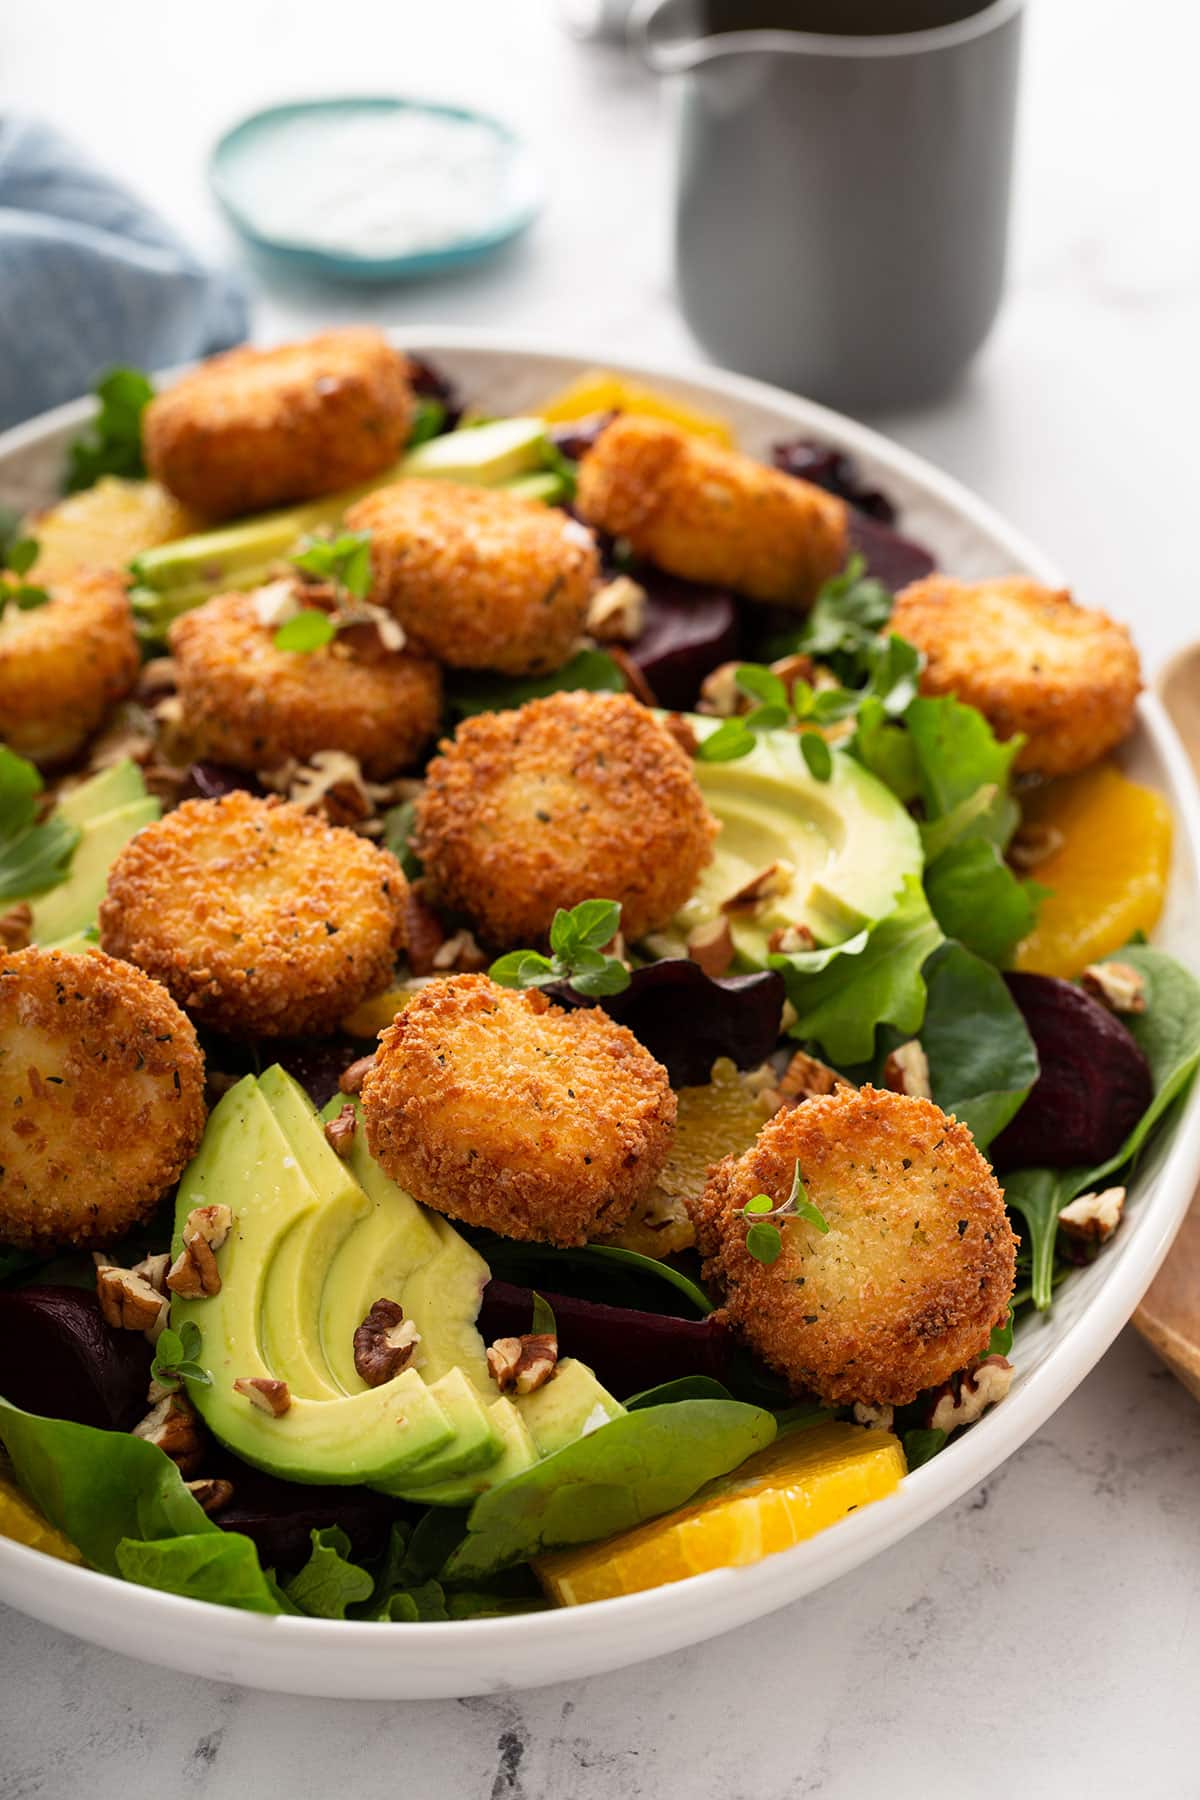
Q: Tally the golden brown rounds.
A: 11